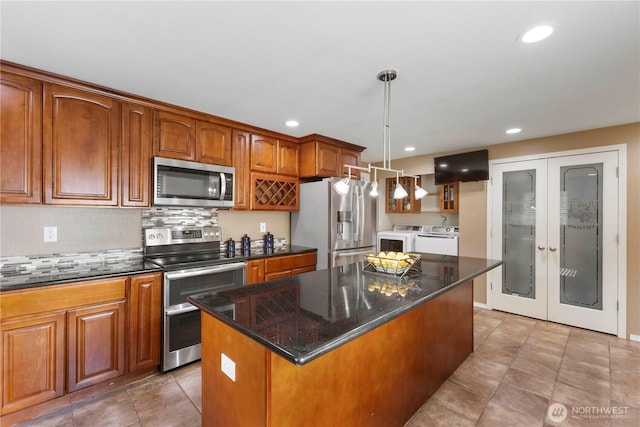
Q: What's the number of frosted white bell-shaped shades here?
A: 4